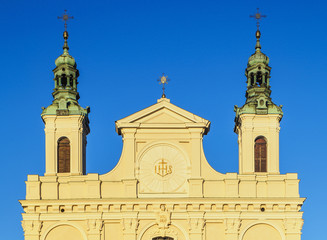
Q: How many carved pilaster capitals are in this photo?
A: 6